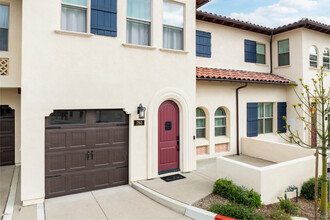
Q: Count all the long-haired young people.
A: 0